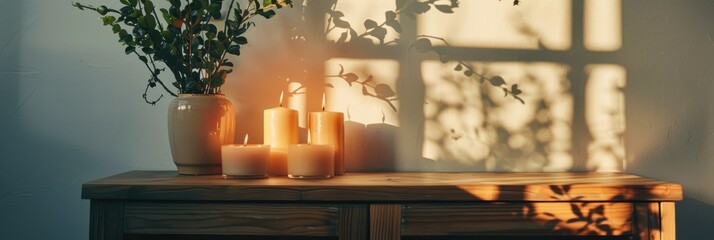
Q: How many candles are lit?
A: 4